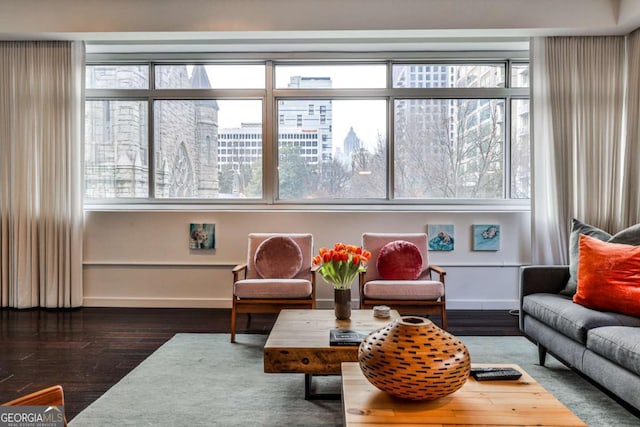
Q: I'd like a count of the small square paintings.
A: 3